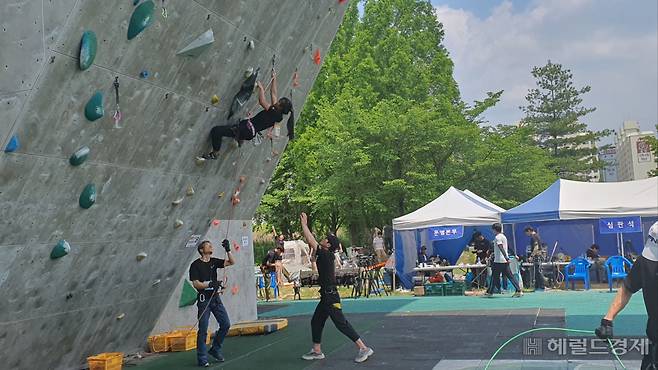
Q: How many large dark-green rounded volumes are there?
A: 6